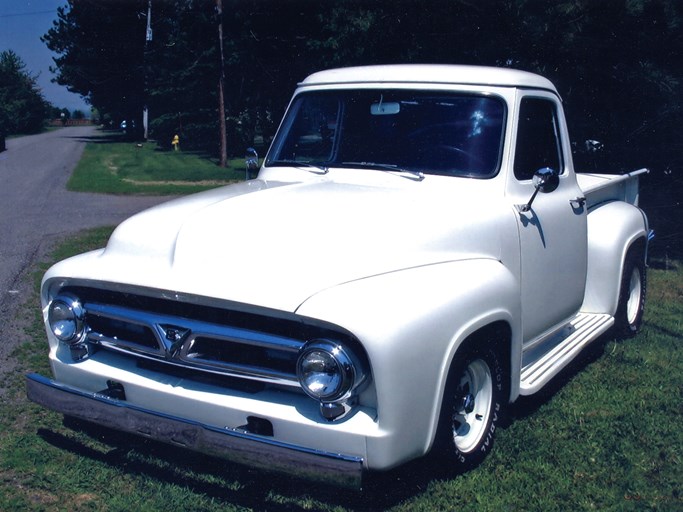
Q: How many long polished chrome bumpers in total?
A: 1